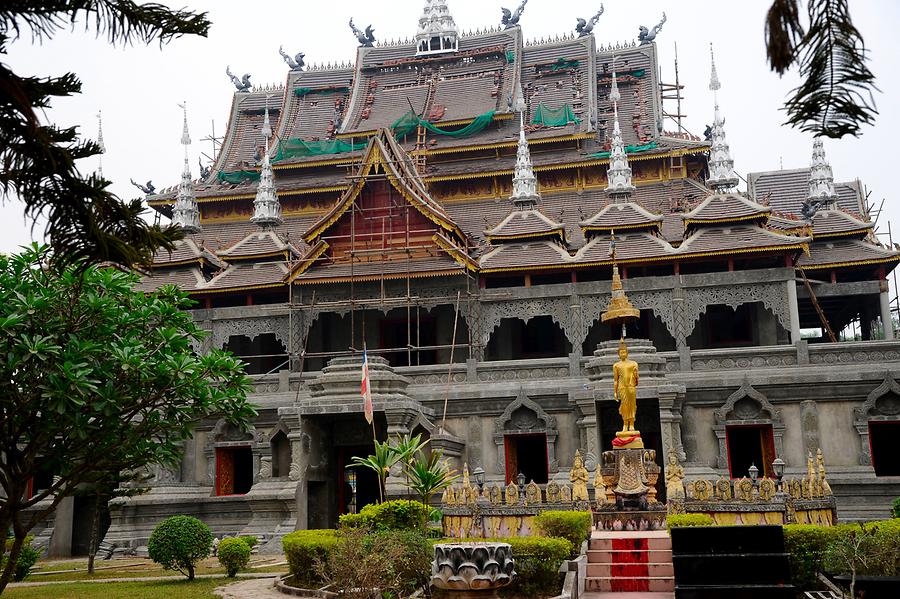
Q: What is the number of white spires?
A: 8